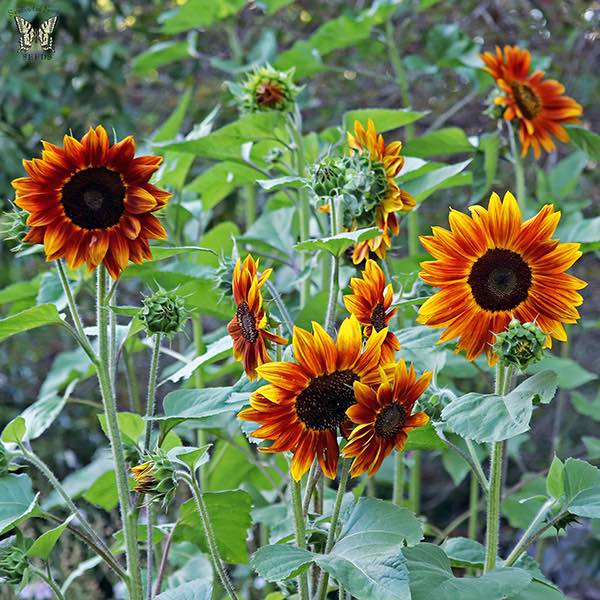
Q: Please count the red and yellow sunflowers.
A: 8